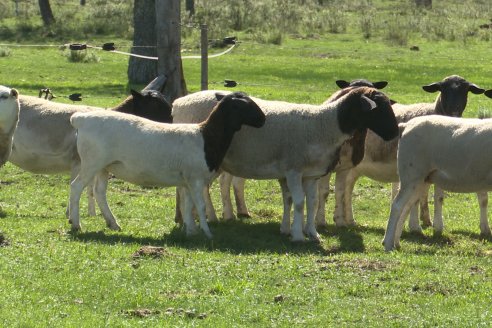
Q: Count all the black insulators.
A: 5